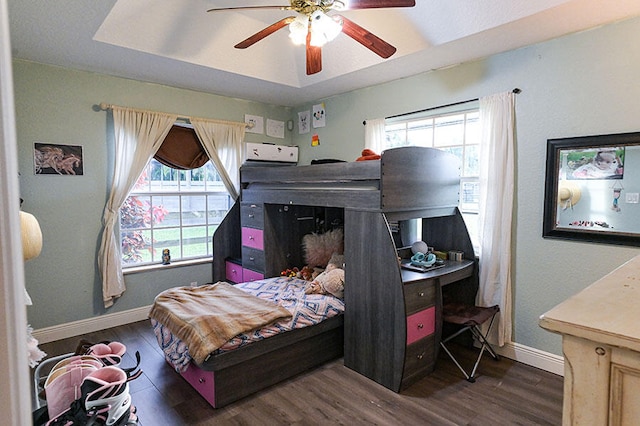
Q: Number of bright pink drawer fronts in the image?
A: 5